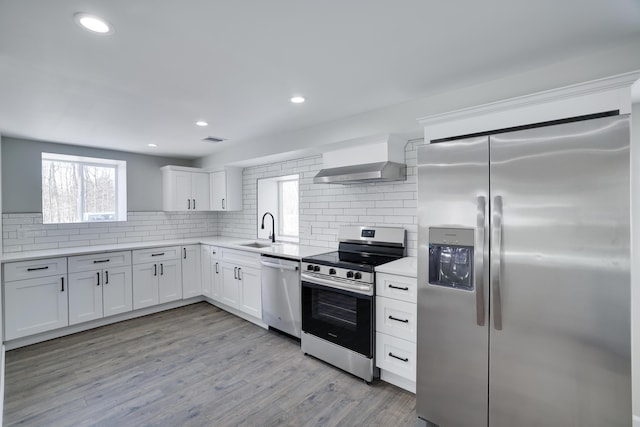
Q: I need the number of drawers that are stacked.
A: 3